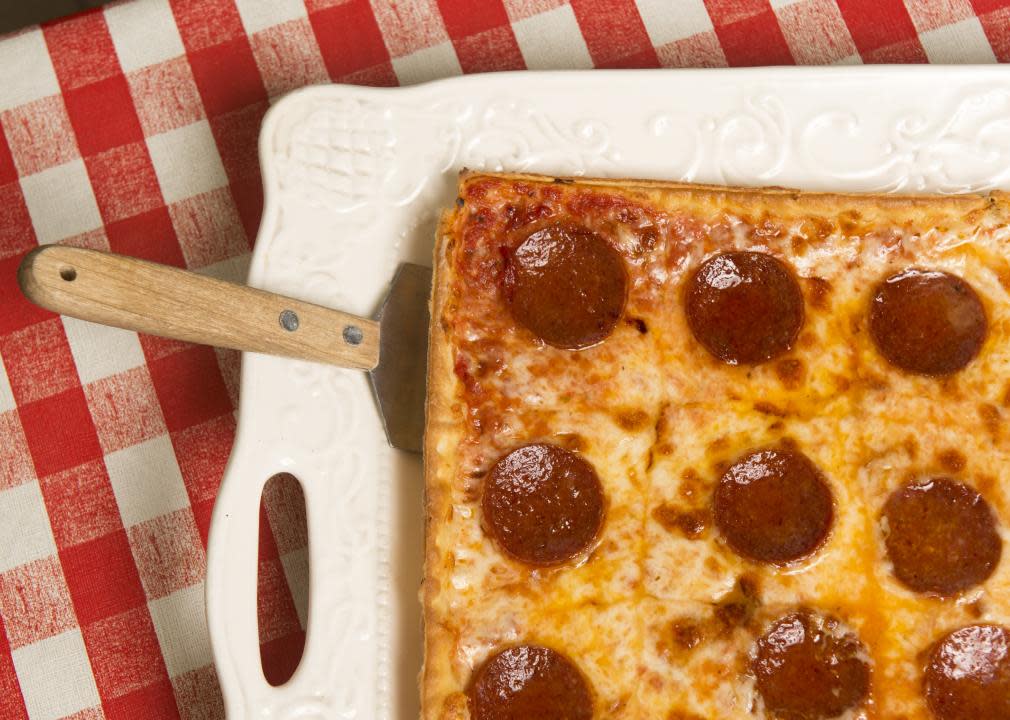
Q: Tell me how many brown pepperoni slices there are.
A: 9